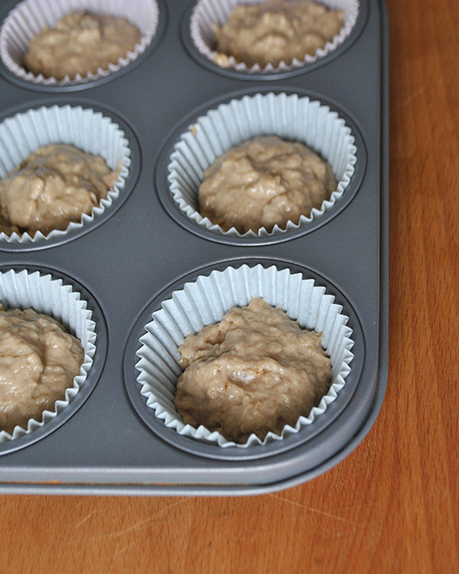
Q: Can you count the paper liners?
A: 6